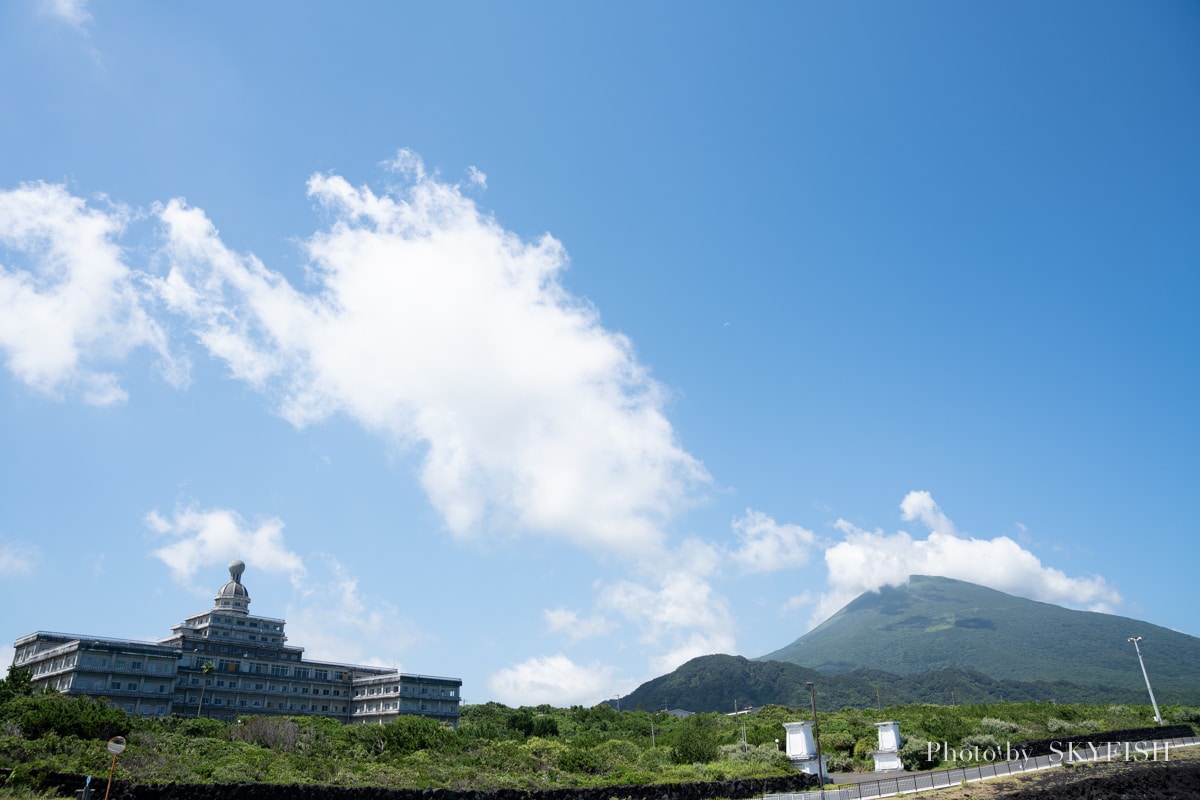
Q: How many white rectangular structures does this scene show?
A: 2